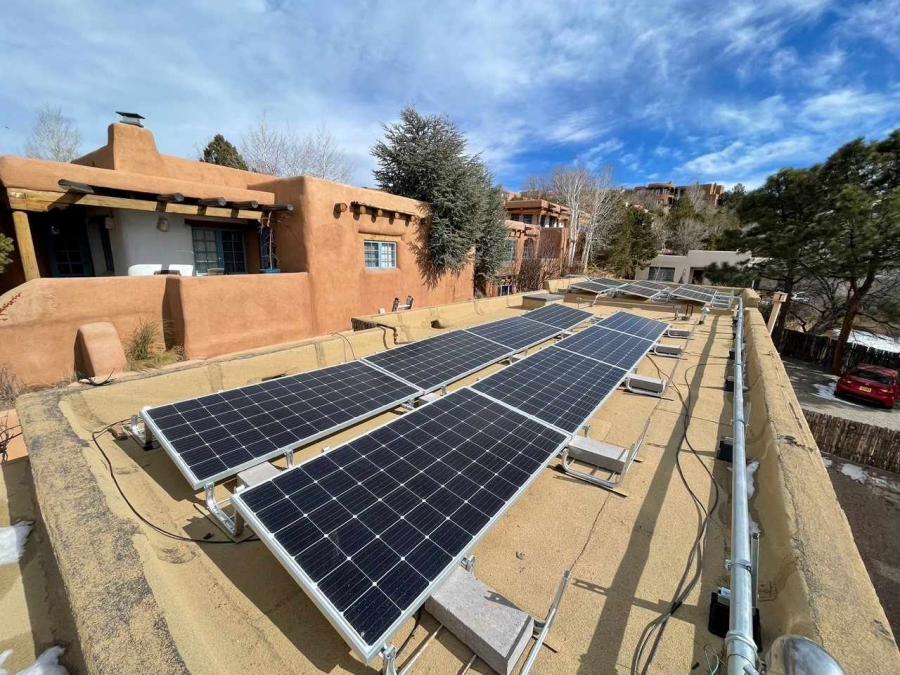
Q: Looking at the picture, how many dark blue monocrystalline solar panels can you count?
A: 14